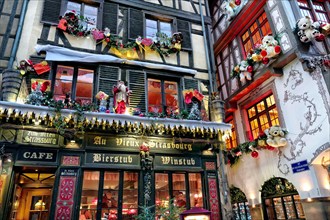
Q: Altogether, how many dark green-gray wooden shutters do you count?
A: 8